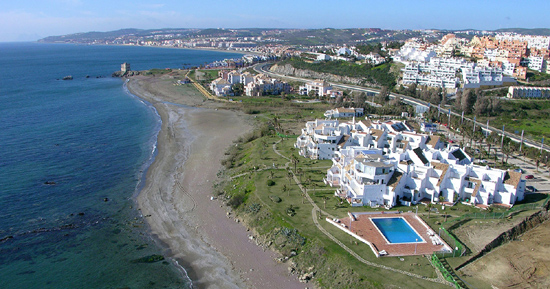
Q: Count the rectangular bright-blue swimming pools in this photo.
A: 1